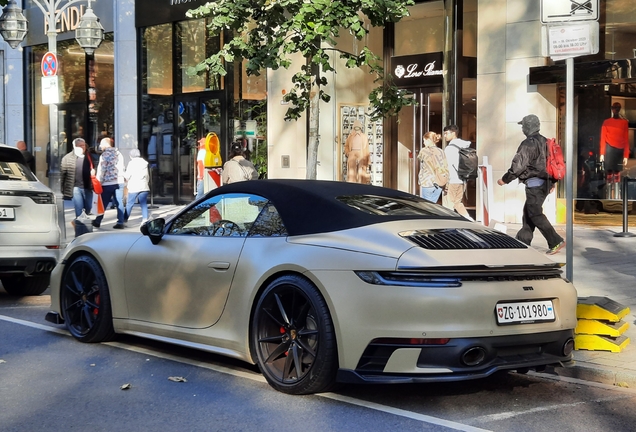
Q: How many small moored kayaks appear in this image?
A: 0